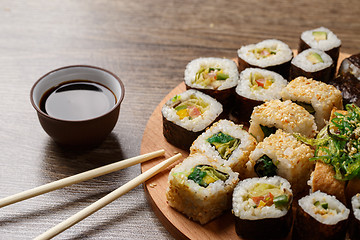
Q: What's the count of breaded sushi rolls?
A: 5